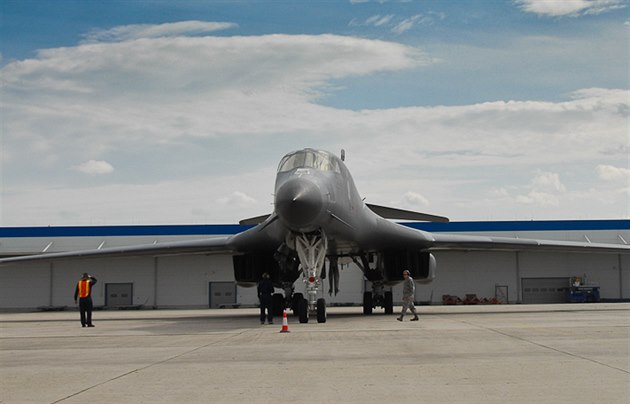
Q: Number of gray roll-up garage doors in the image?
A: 3